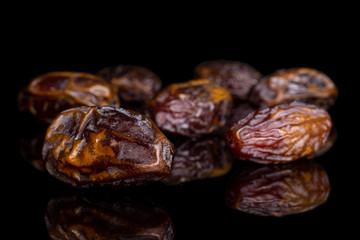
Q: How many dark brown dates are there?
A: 7